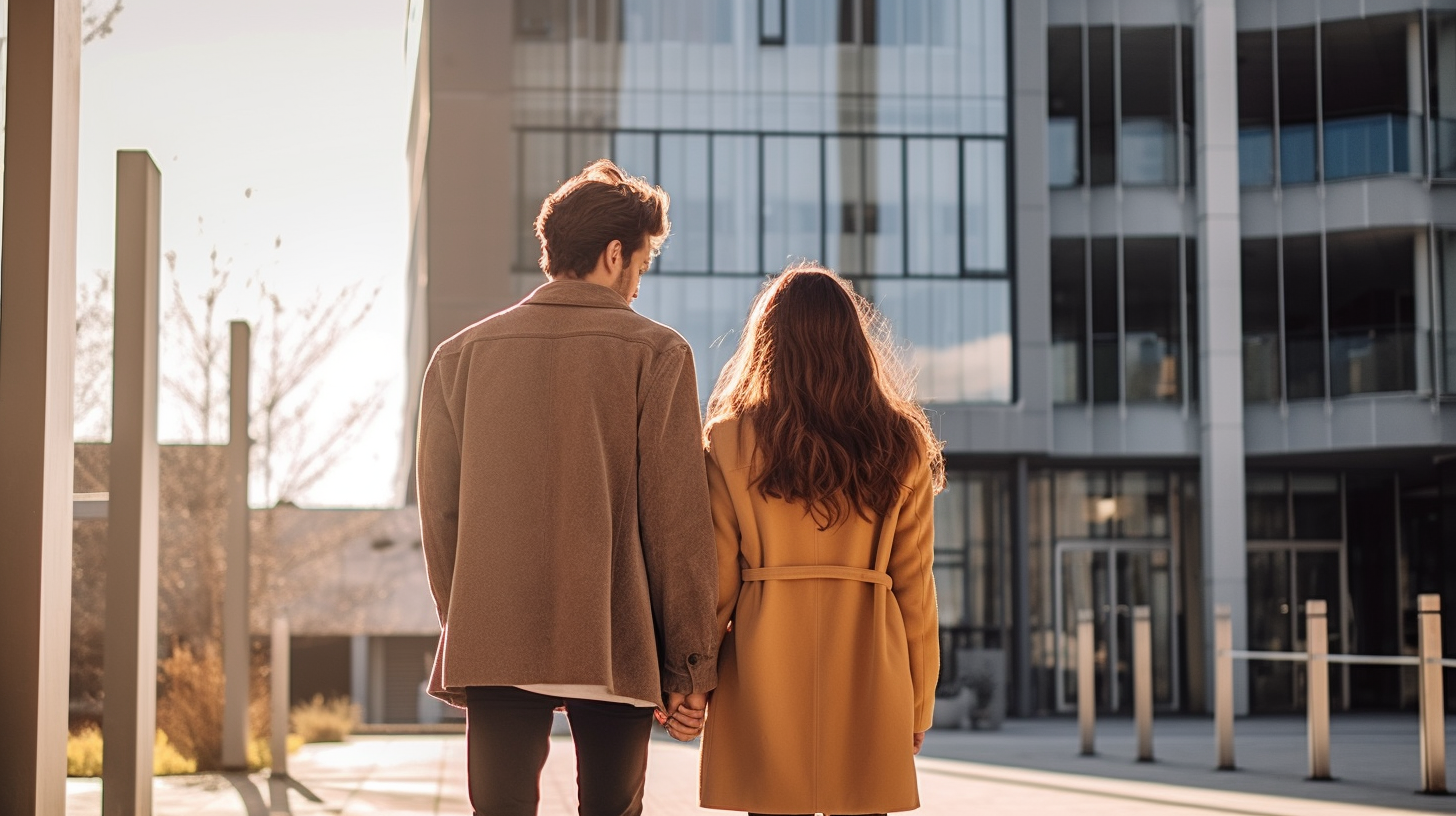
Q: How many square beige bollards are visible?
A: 5